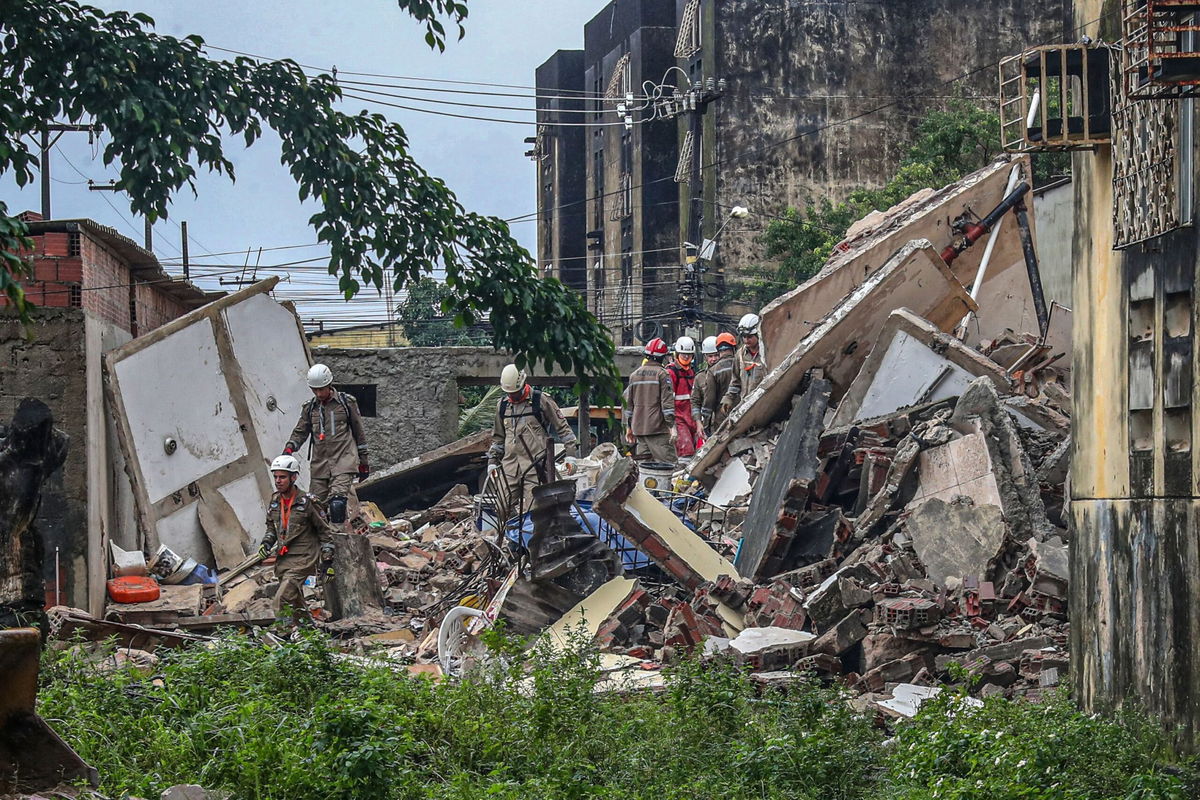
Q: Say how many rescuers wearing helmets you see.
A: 8